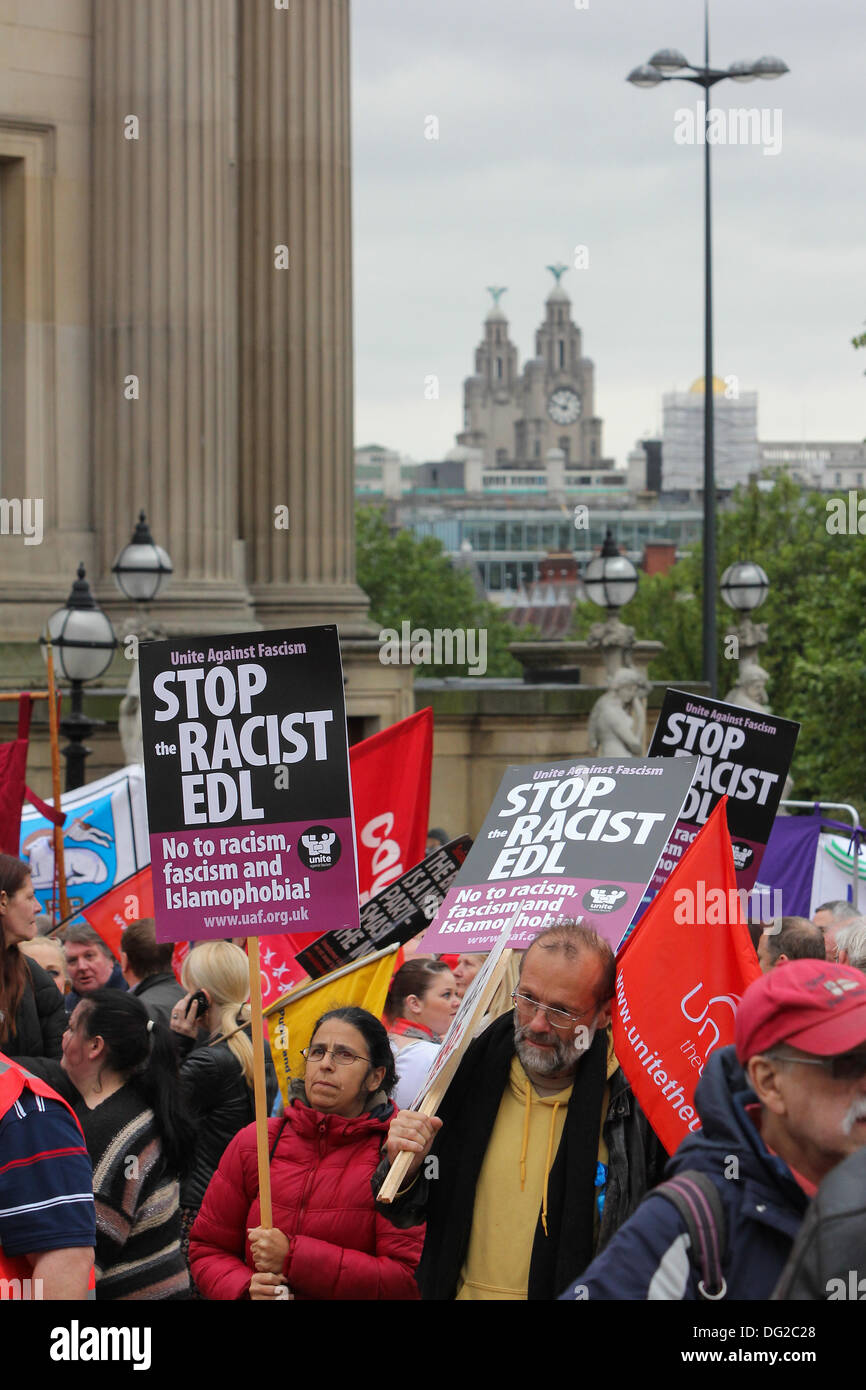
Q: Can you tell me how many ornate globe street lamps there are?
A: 4